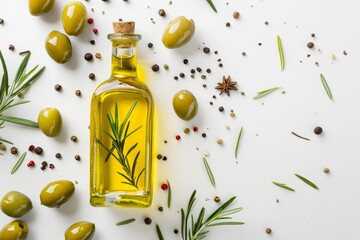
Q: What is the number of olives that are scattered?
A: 10